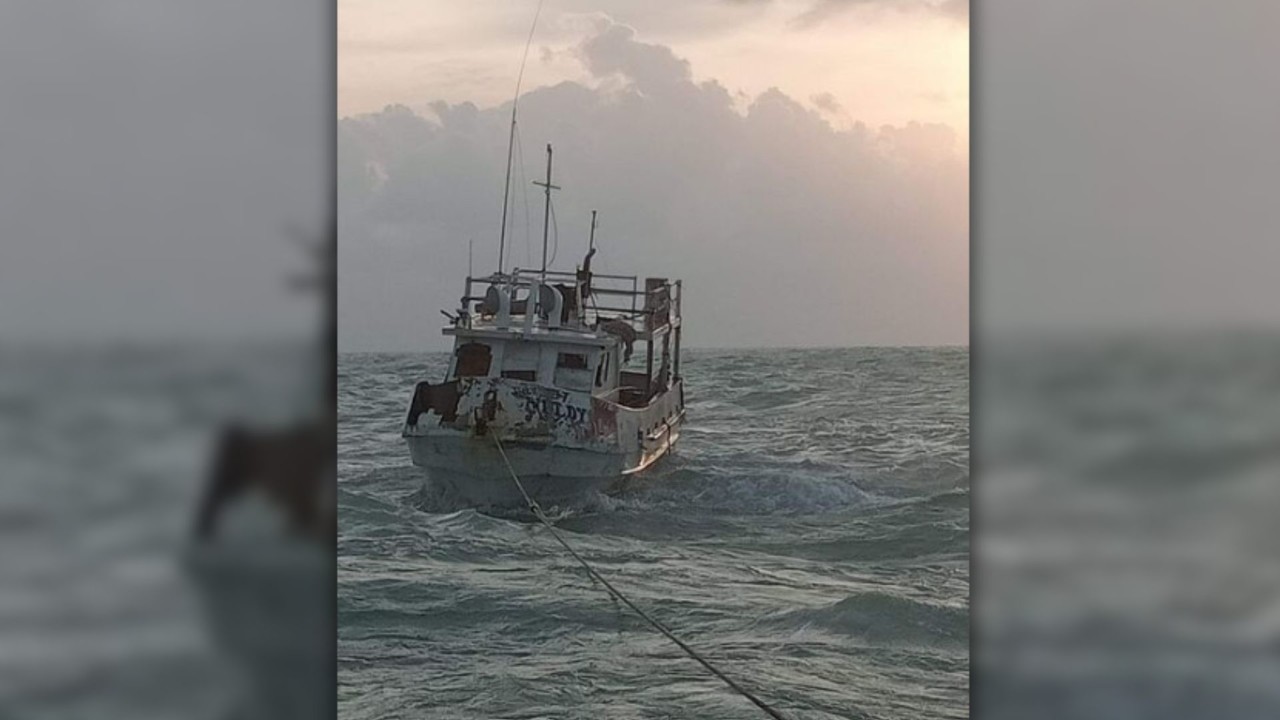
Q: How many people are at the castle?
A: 0